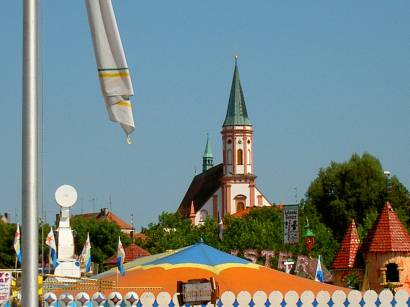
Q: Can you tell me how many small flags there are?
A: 5